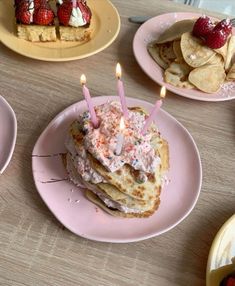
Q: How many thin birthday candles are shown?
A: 4